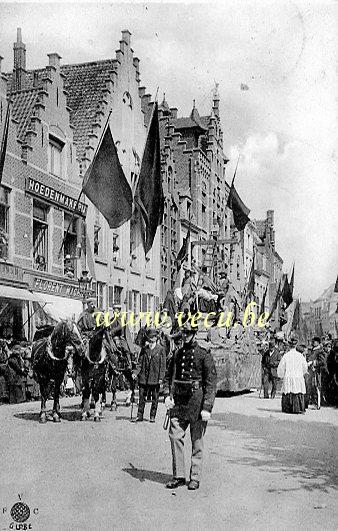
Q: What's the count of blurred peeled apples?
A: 0